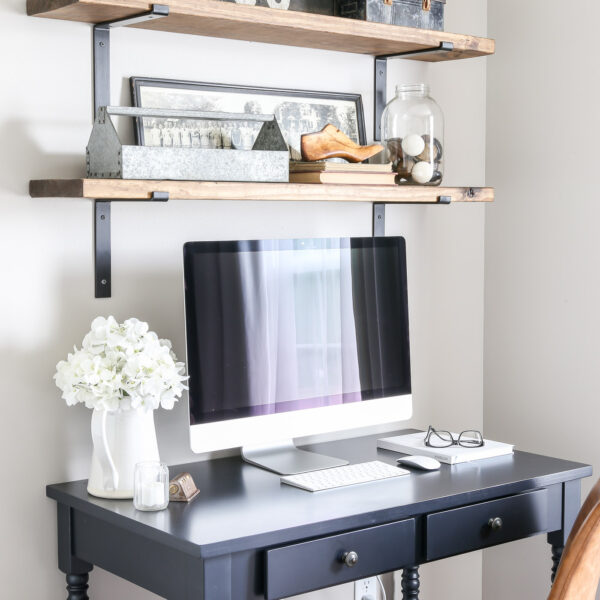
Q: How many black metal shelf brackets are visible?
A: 4